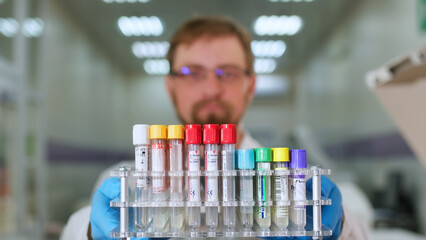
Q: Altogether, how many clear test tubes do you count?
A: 10